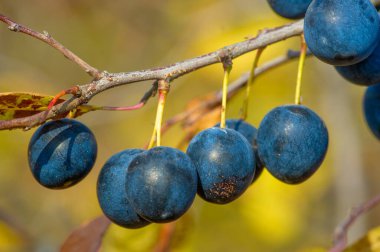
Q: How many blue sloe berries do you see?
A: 10